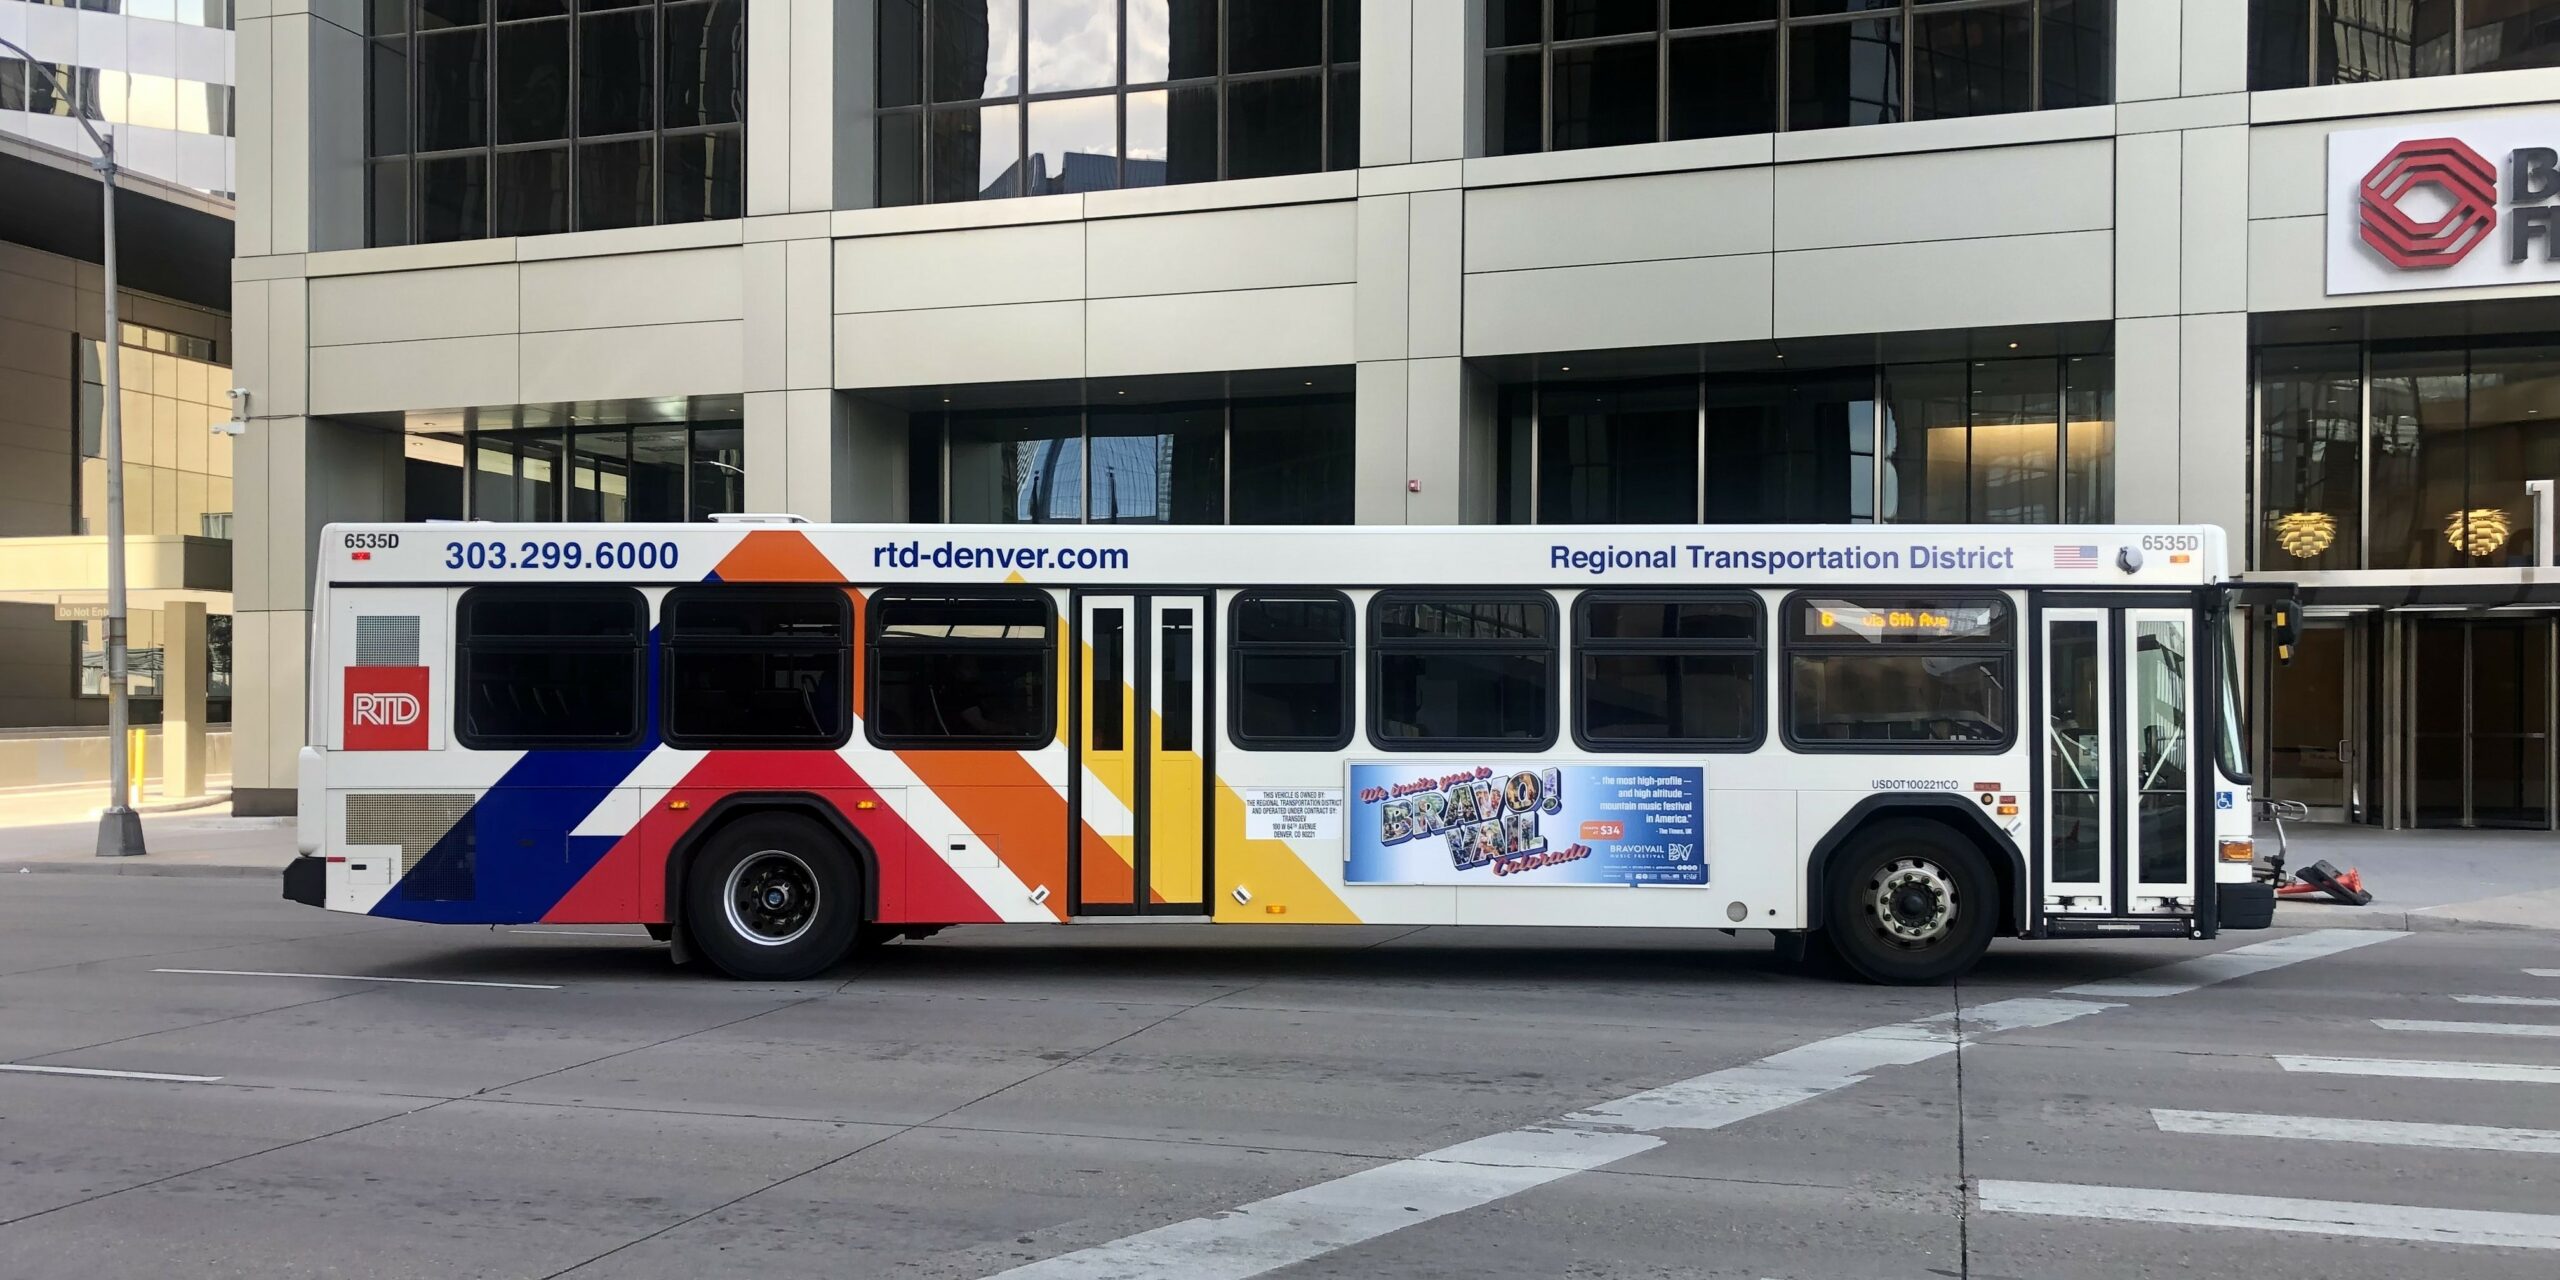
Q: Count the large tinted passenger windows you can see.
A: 7